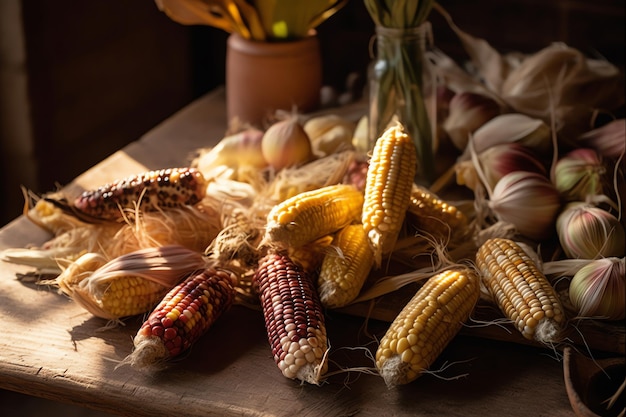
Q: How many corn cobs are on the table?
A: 10